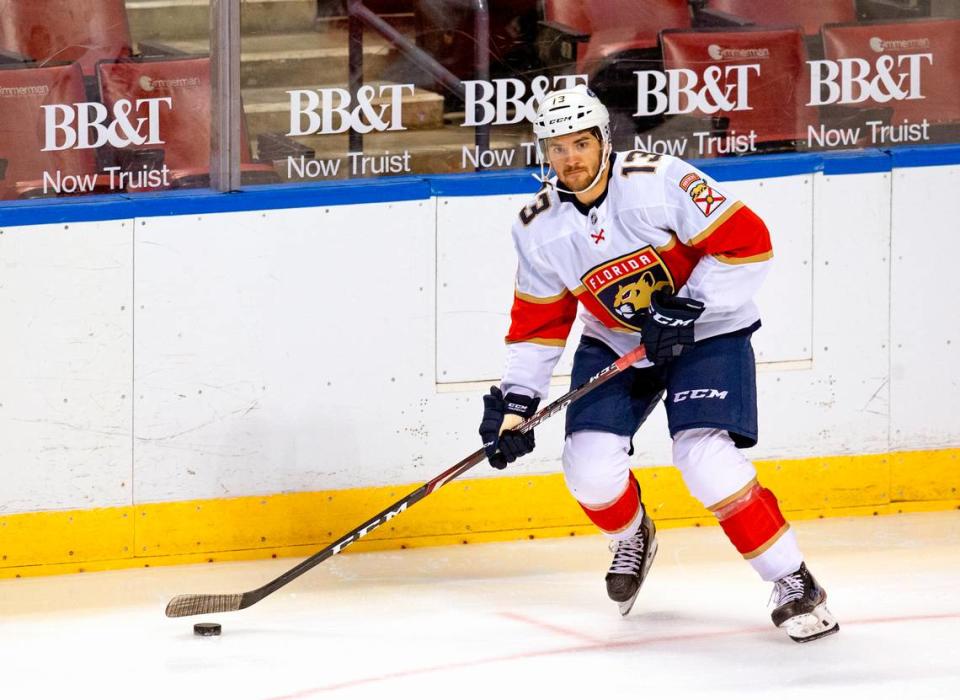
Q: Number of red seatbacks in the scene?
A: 7